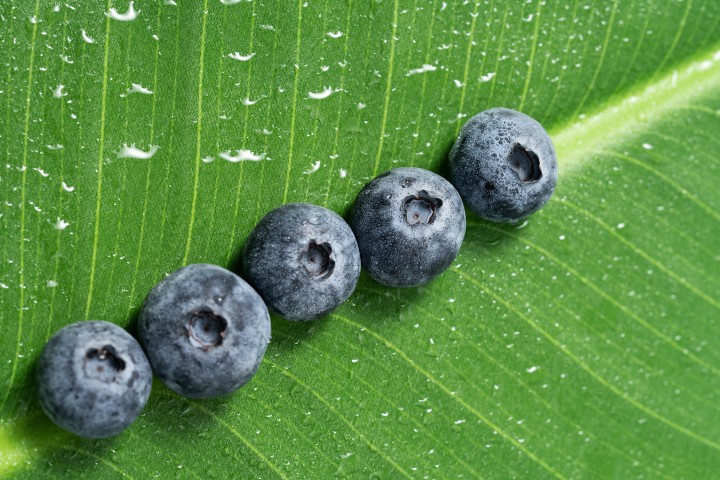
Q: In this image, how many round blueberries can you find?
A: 5